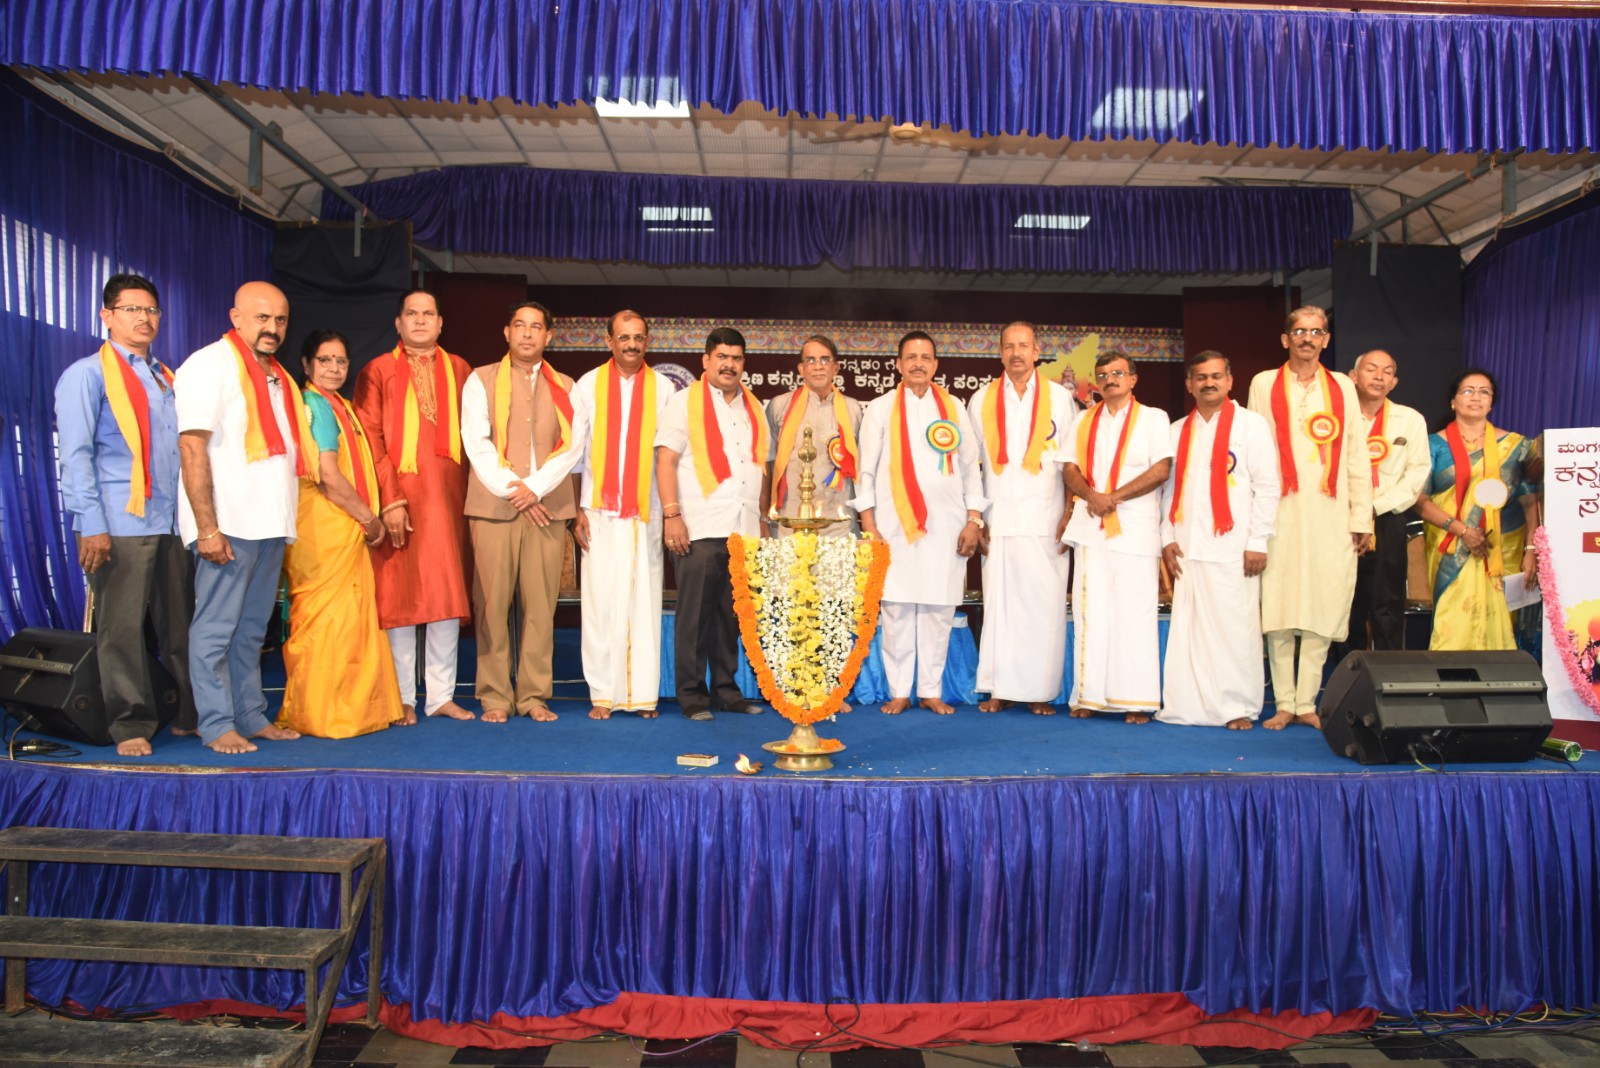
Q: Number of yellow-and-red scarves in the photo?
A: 15